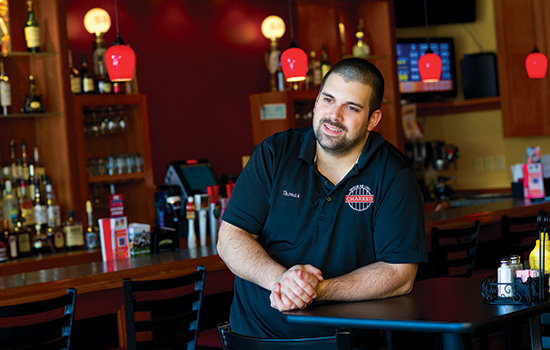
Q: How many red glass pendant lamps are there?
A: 4